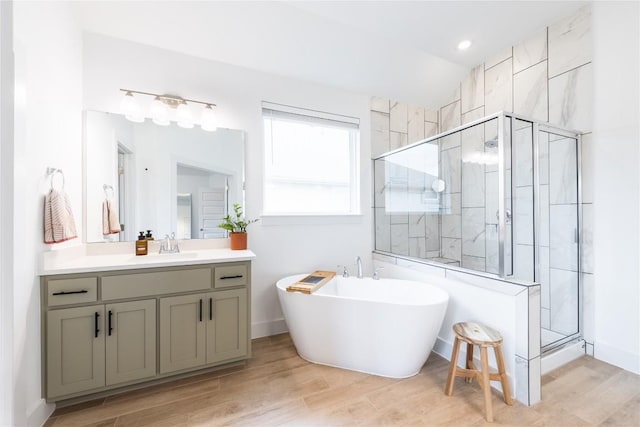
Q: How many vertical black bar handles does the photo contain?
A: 4